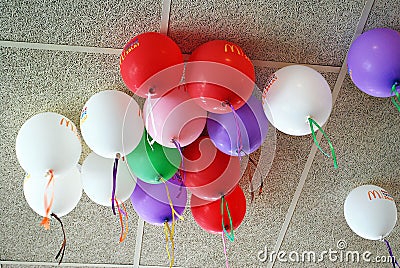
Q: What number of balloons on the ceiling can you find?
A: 15